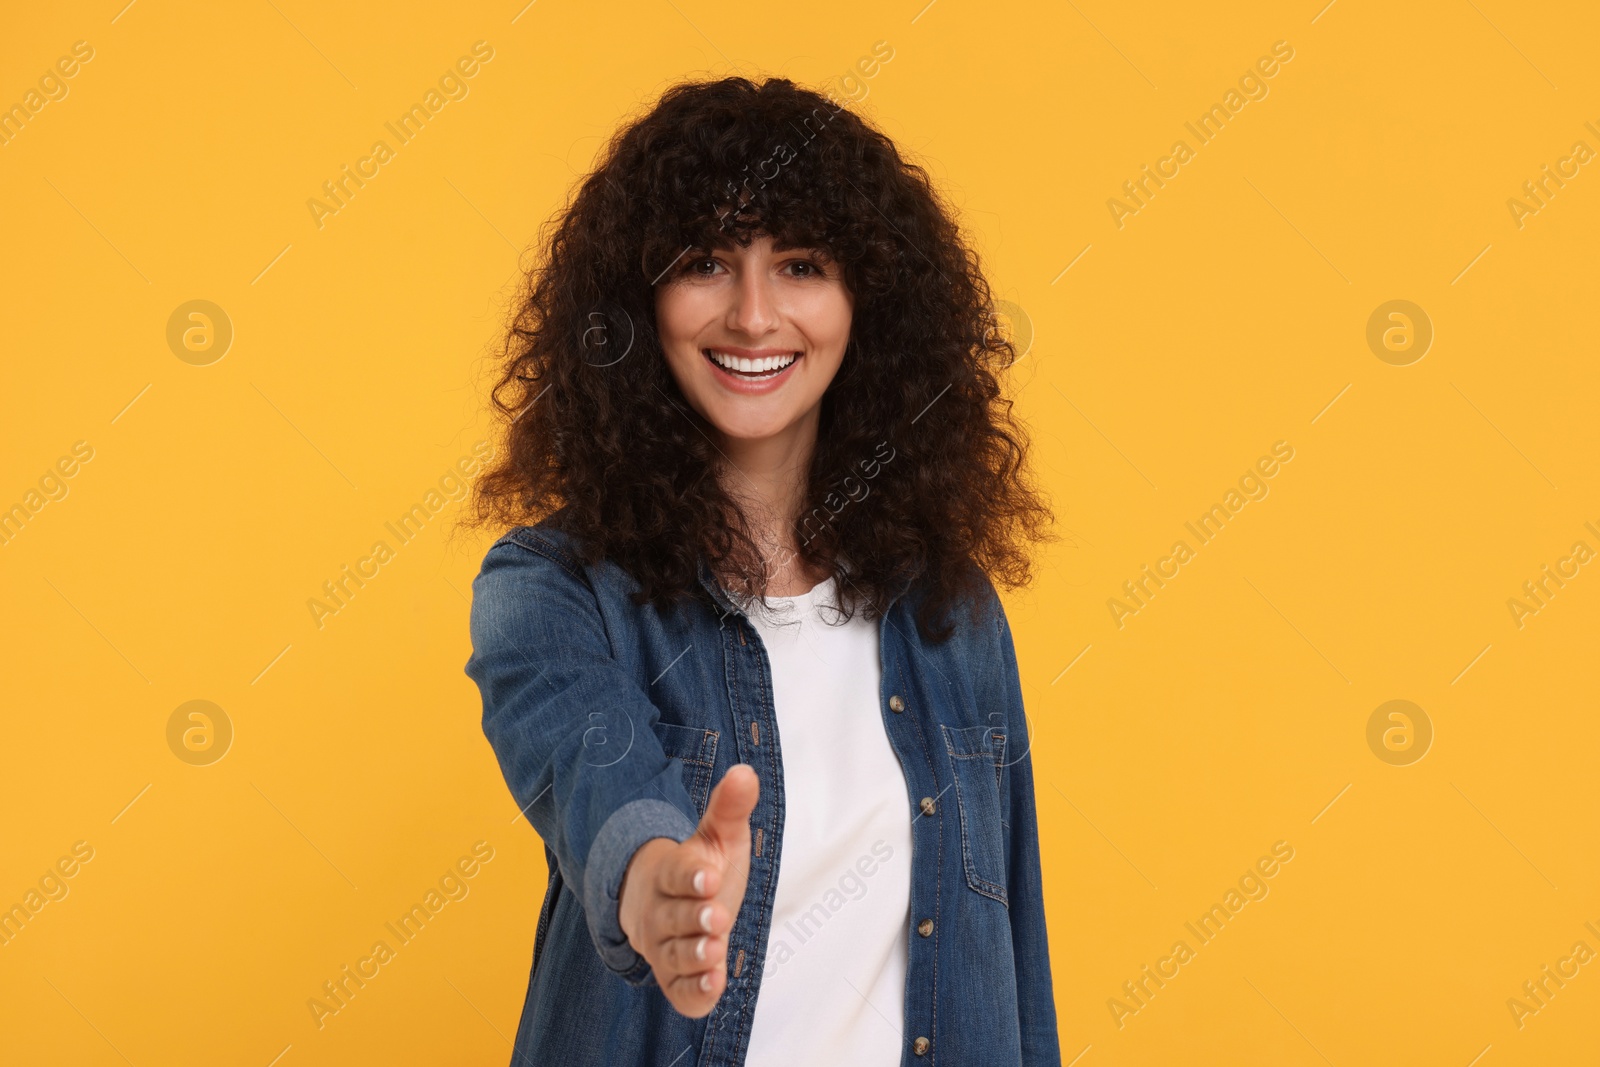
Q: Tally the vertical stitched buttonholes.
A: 4